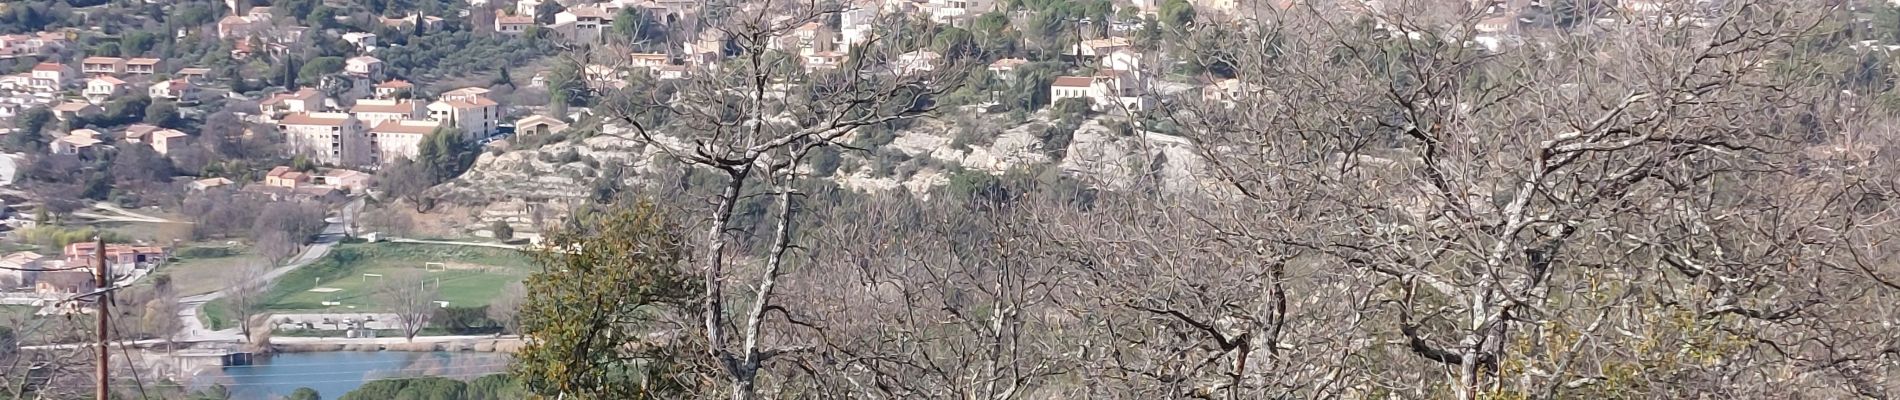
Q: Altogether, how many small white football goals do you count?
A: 2